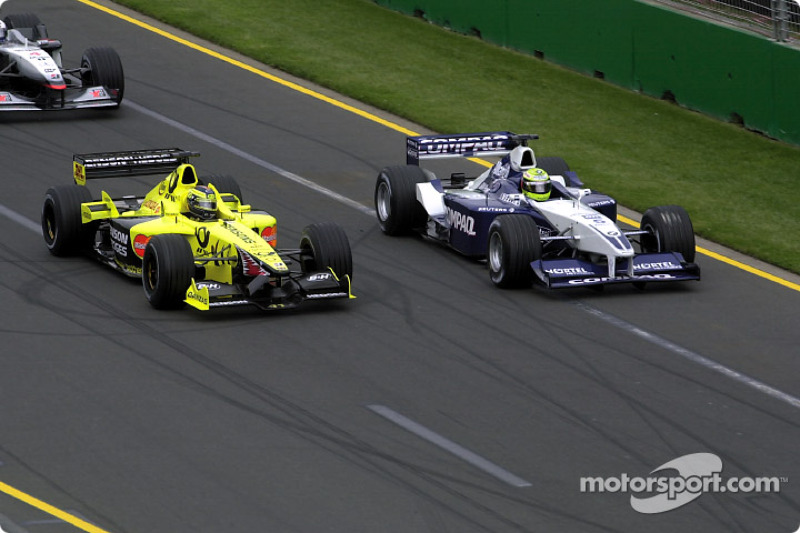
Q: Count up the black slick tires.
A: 10